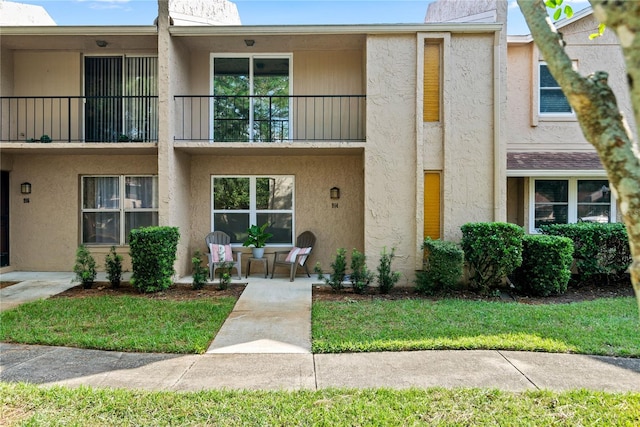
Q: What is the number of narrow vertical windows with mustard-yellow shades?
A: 2